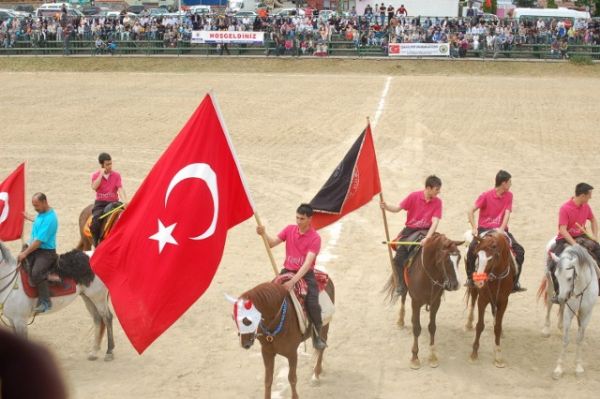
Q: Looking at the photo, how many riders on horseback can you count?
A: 6